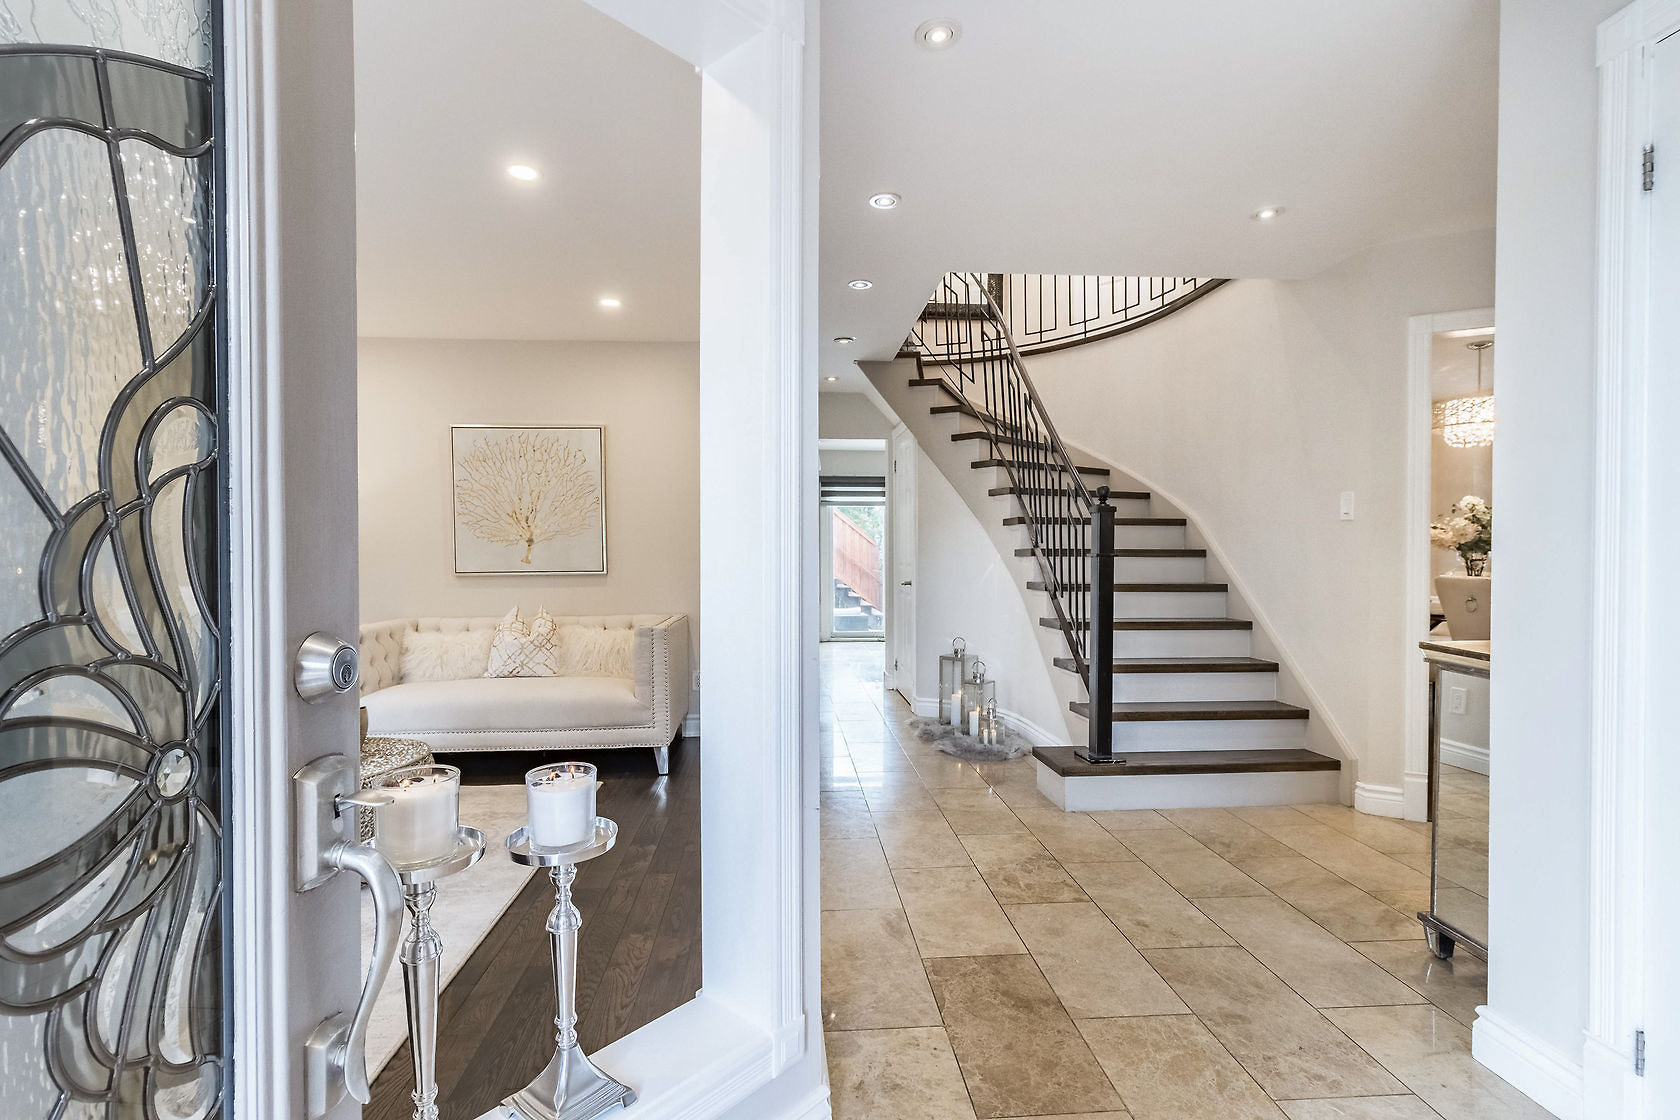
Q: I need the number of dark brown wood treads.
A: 13